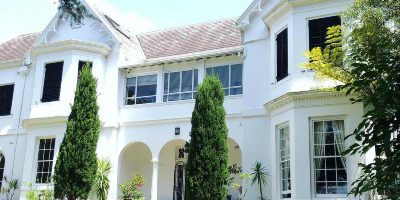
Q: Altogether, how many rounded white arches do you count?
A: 3